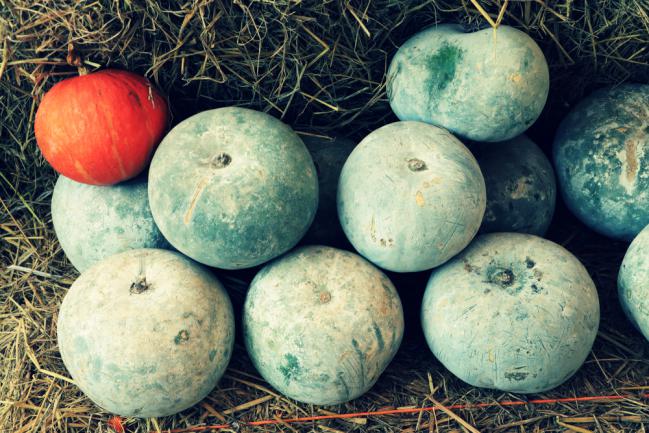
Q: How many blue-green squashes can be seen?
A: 11